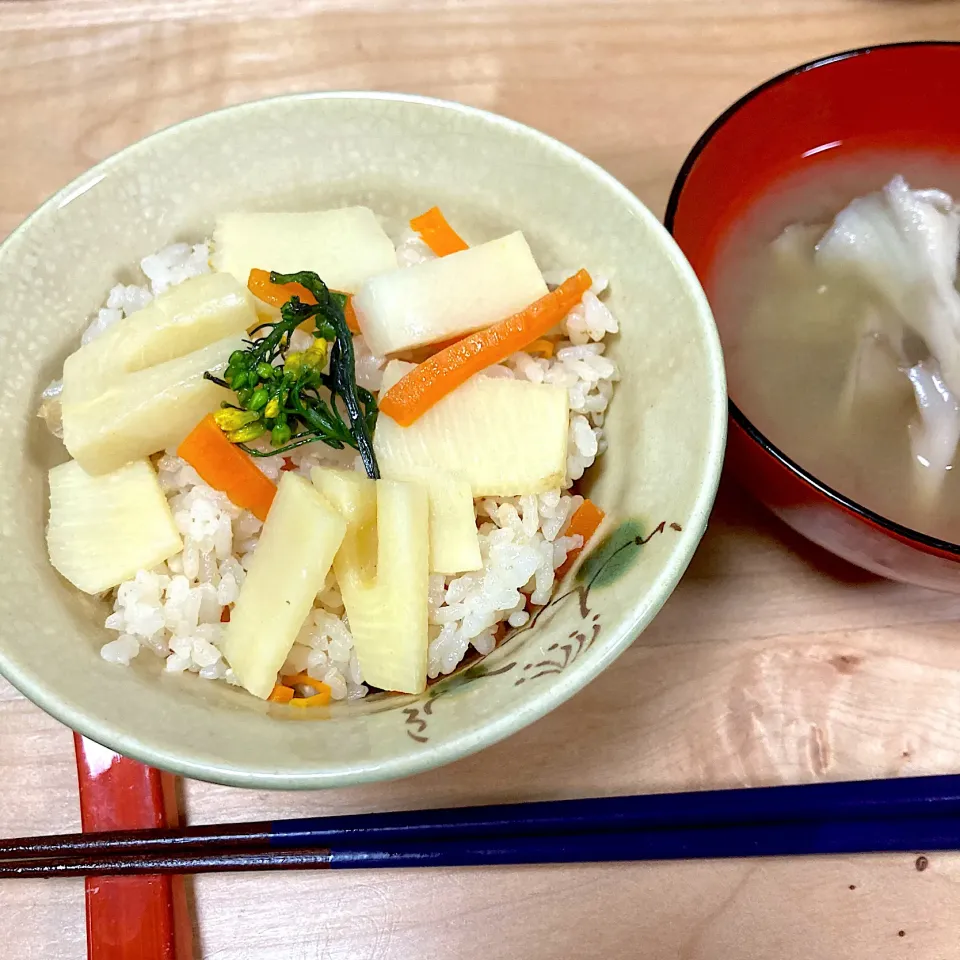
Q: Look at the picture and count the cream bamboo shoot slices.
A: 8